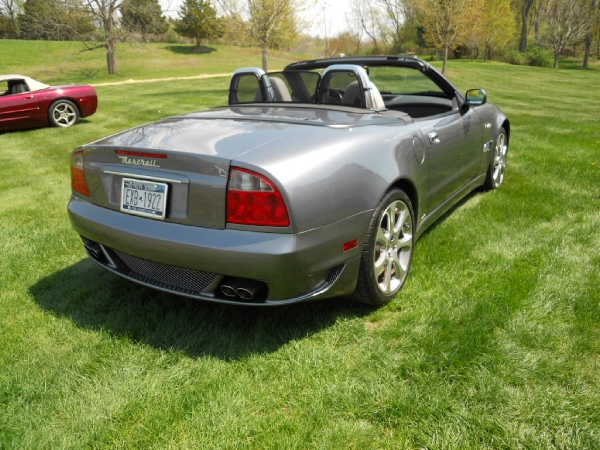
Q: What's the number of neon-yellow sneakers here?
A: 0